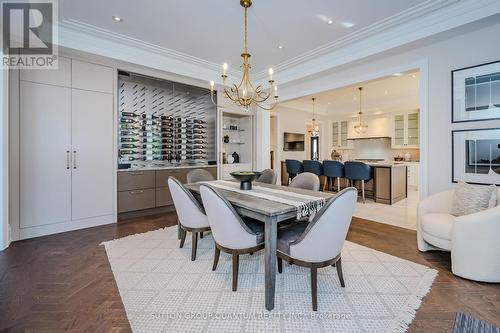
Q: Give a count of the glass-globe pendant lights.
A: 2